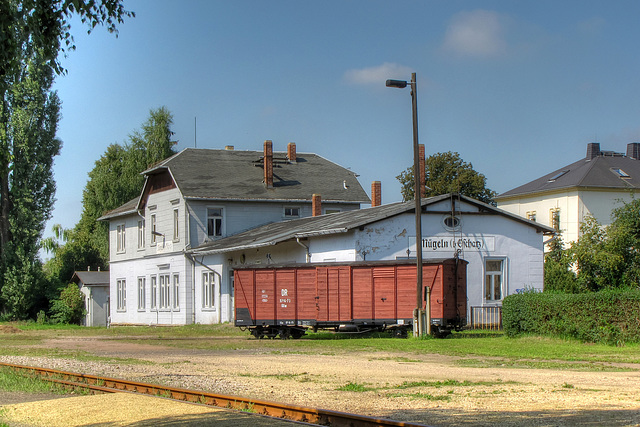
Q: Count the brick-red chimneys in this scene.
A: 5